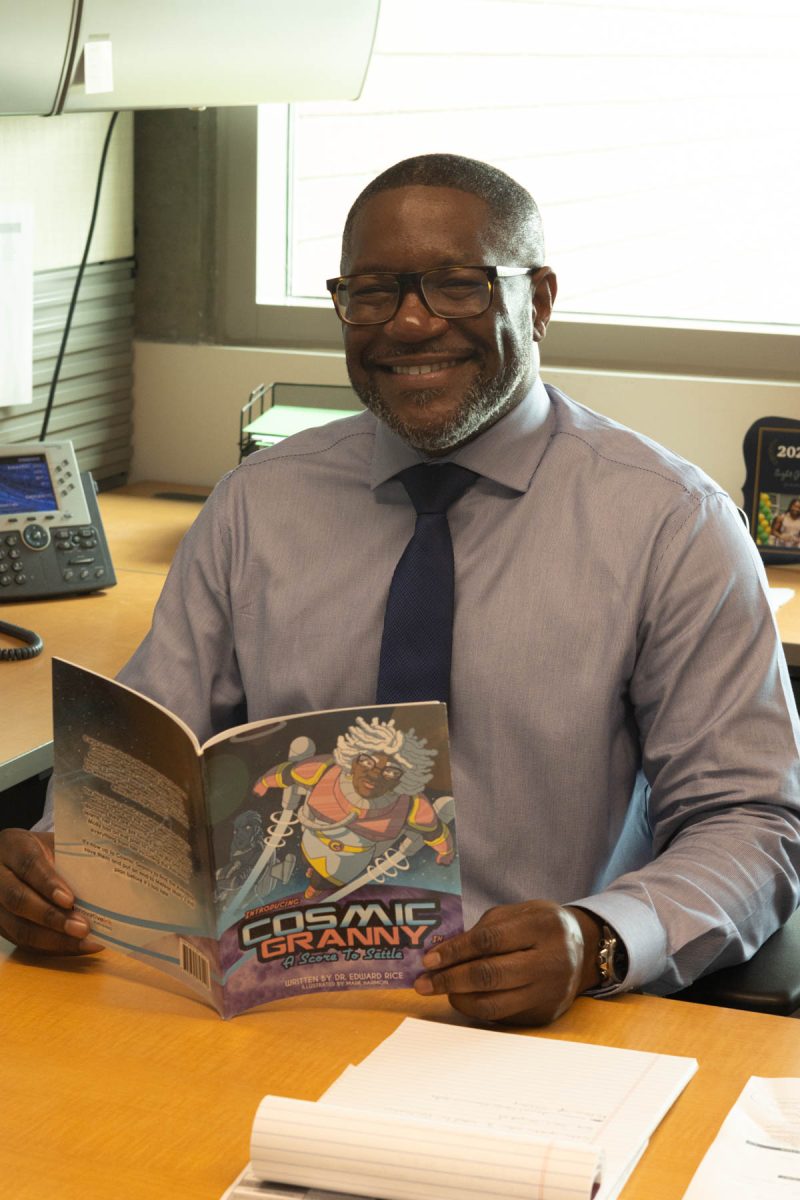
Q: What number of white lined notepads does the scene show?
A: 1